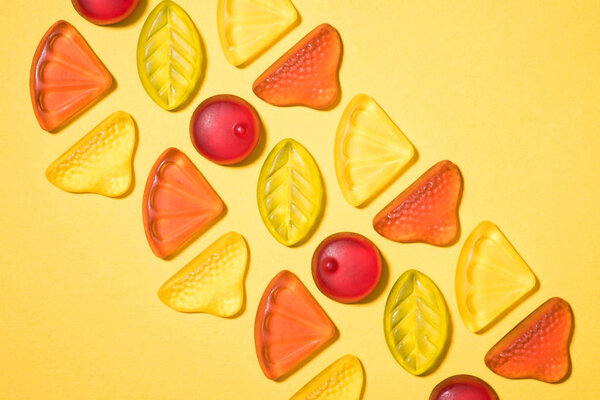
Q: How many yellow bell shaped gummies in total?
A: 3